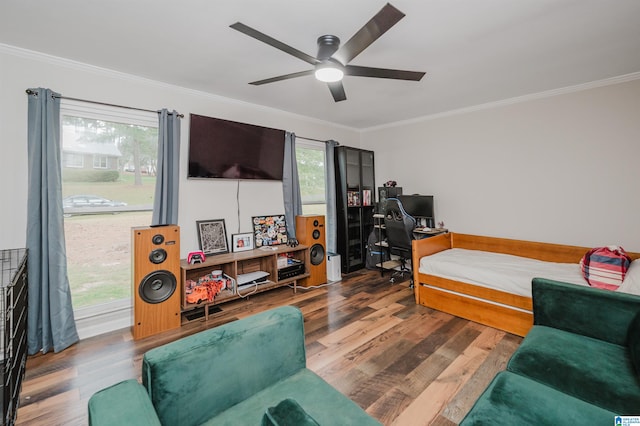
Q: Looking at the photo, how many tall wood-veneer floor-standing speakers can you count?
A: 2